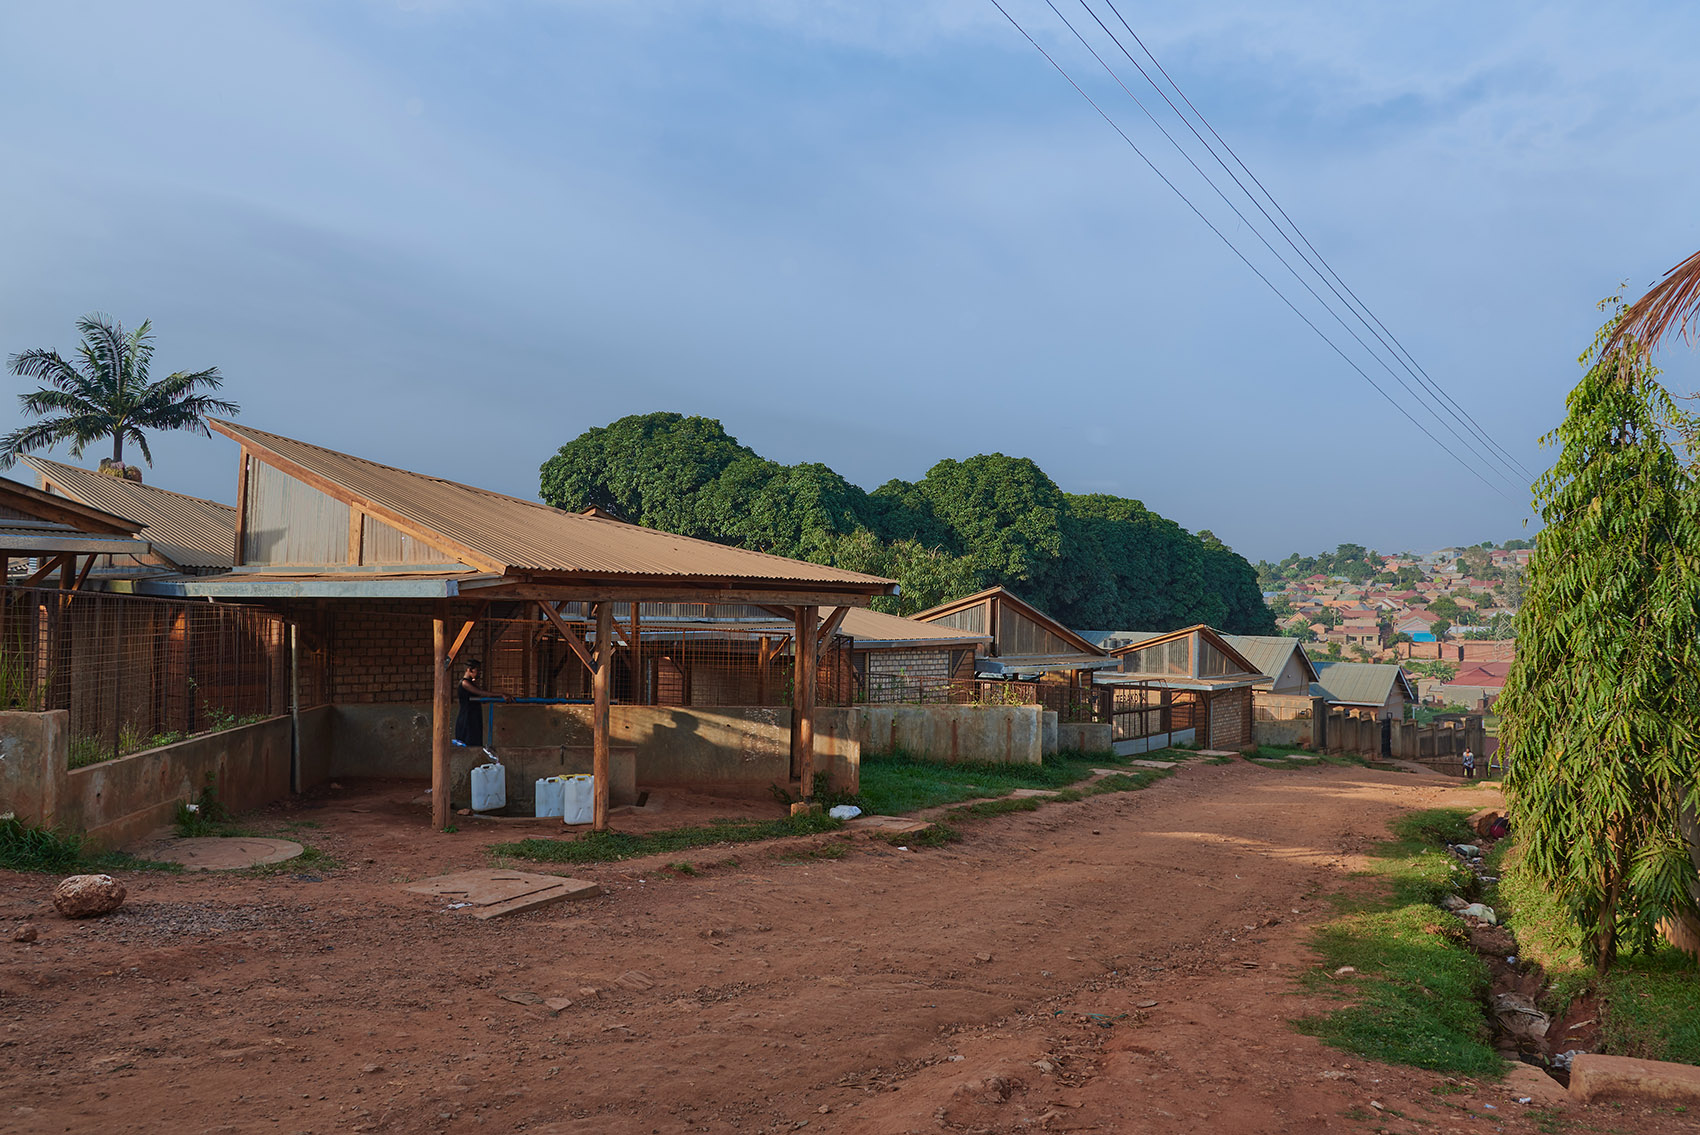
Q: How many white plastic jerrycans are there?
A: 3